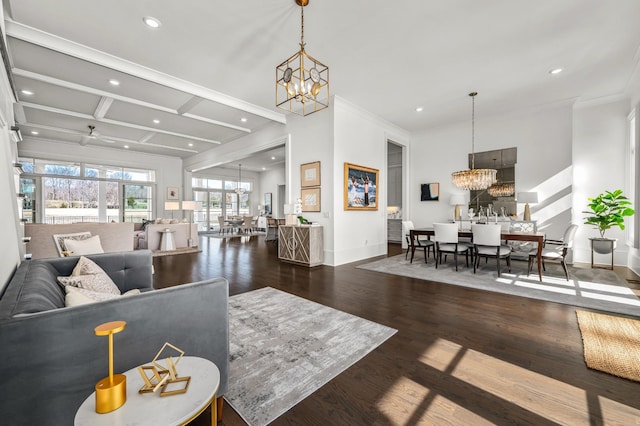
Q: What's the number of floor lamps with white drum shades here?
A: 2